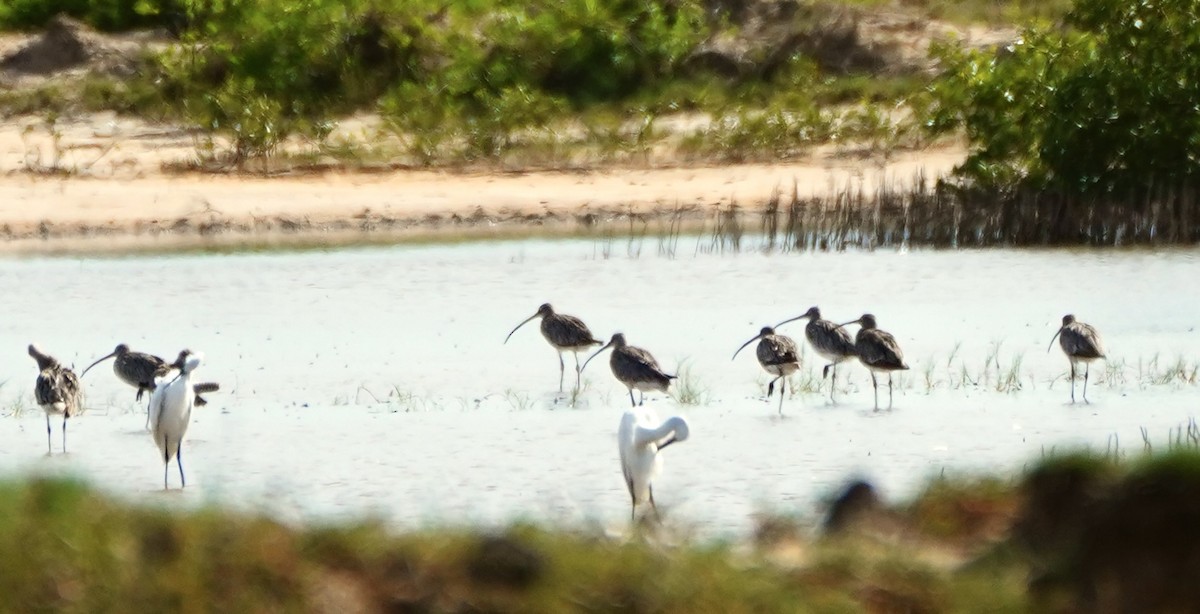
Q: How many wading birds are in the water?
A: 11